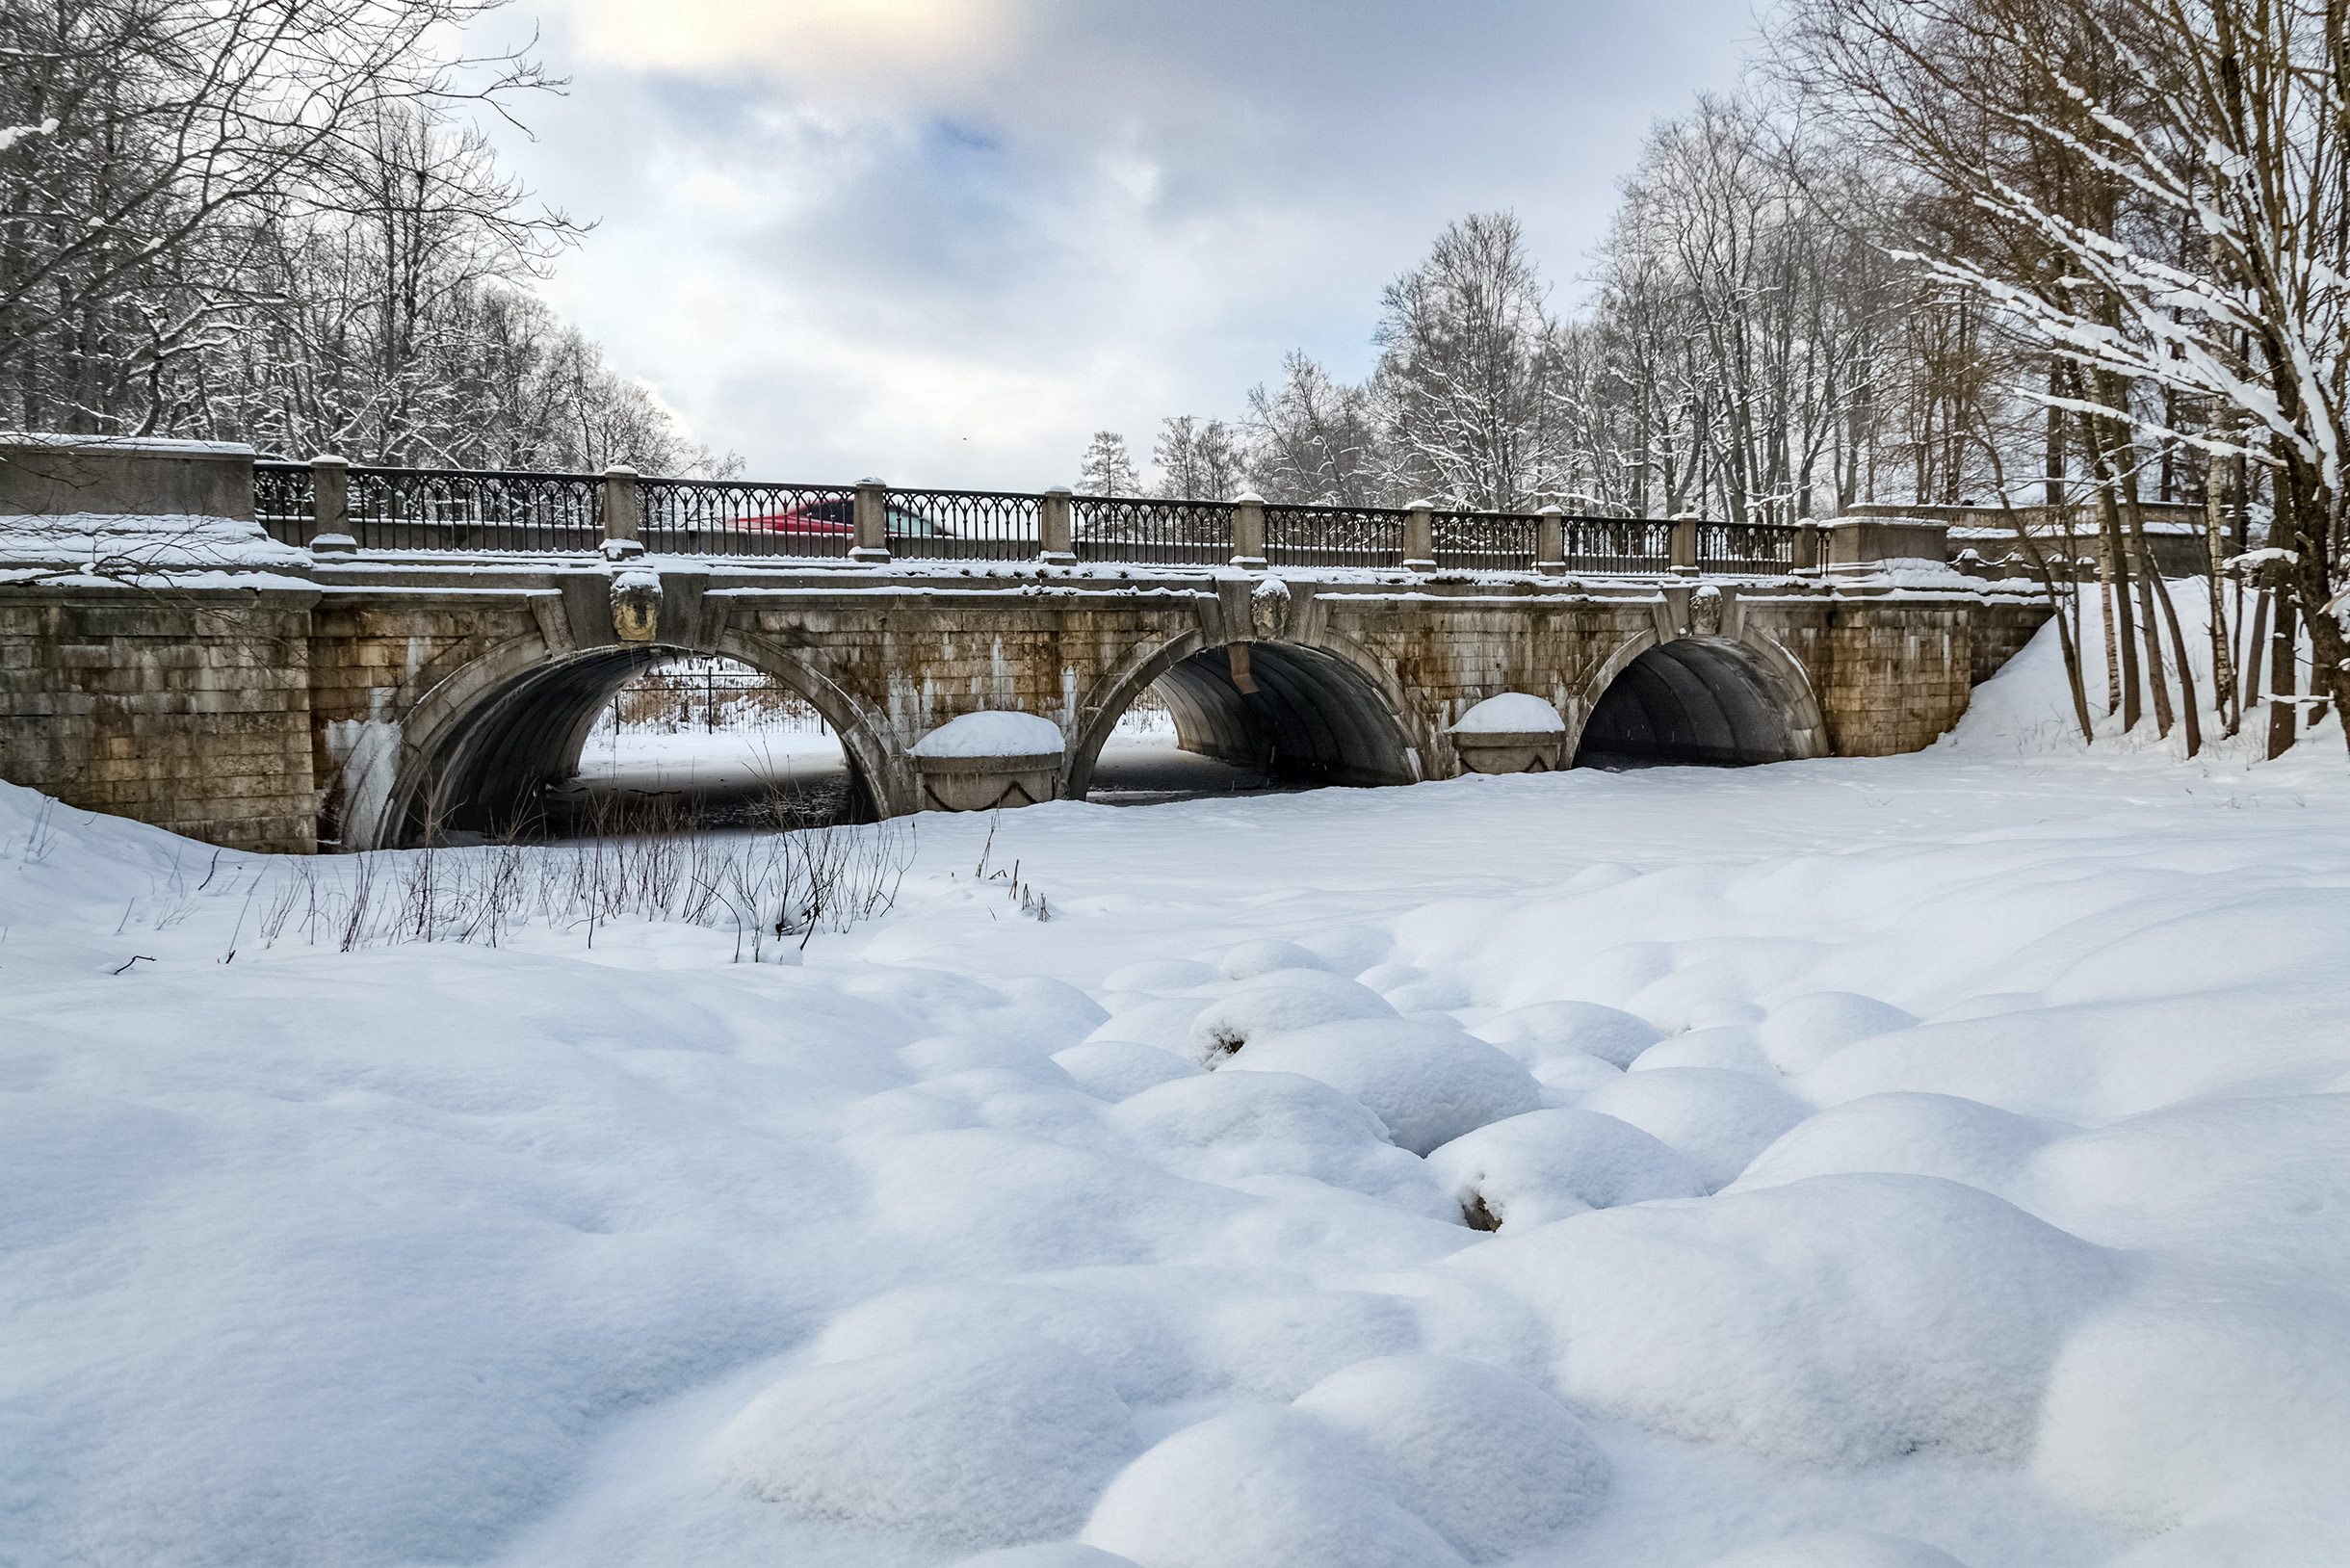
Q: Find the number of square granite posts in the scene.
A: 9